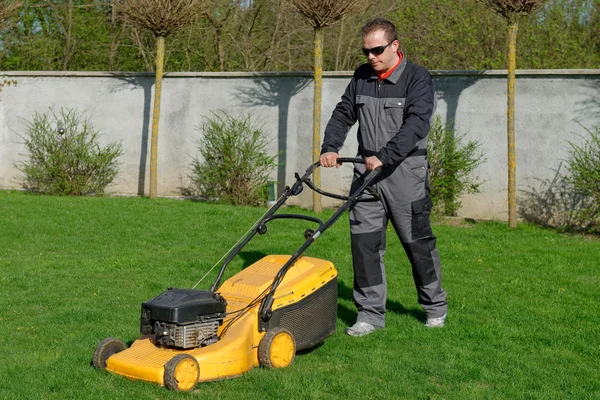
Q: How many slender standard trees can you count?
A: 3